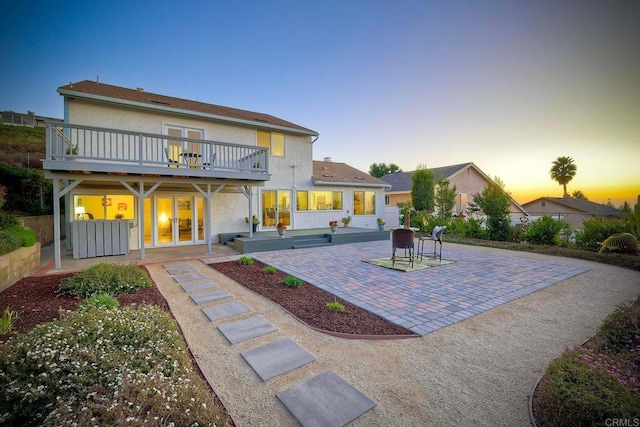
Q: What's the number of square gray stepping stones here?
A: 9